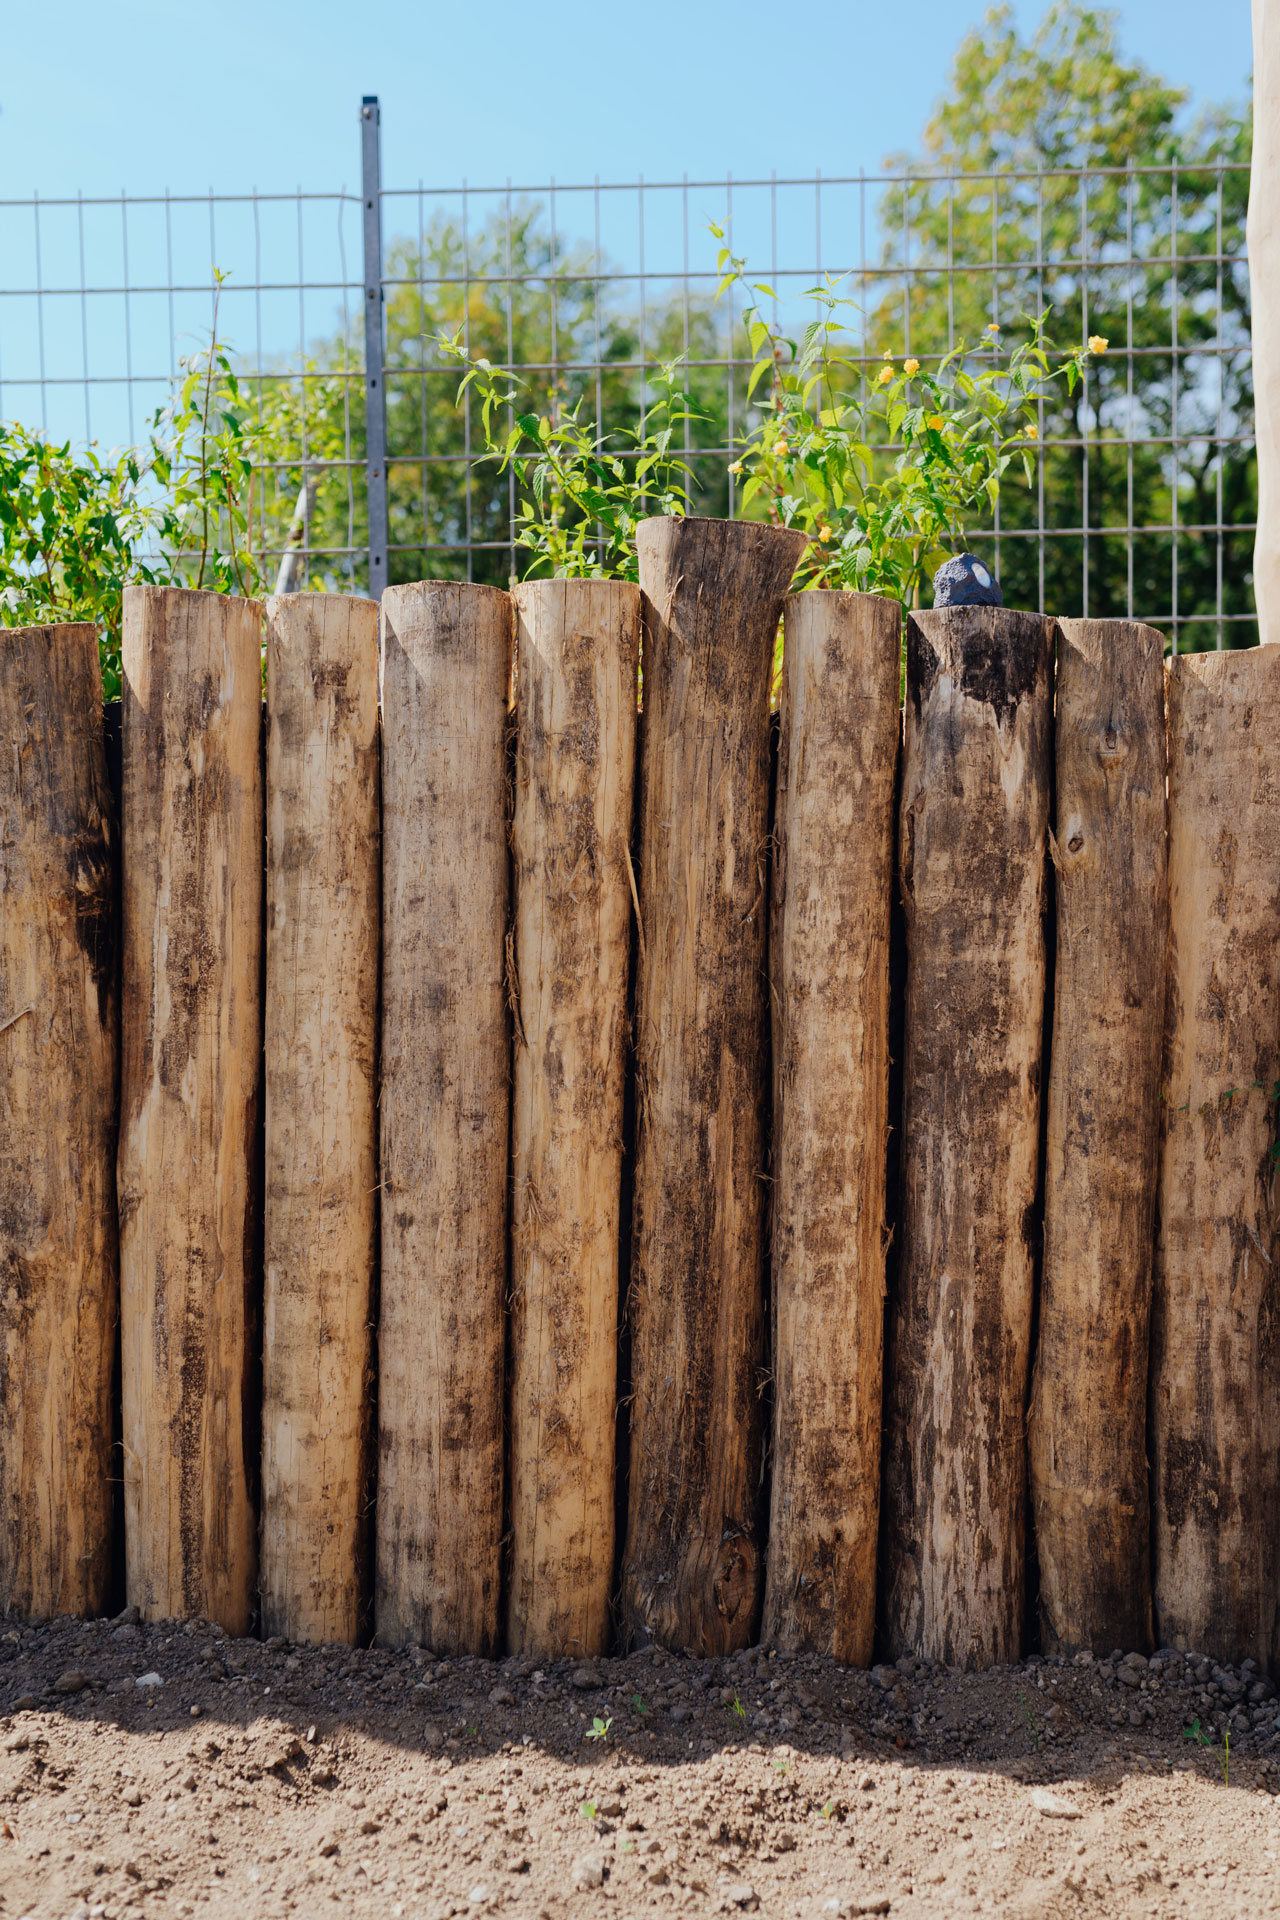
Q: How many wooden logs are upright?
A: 10